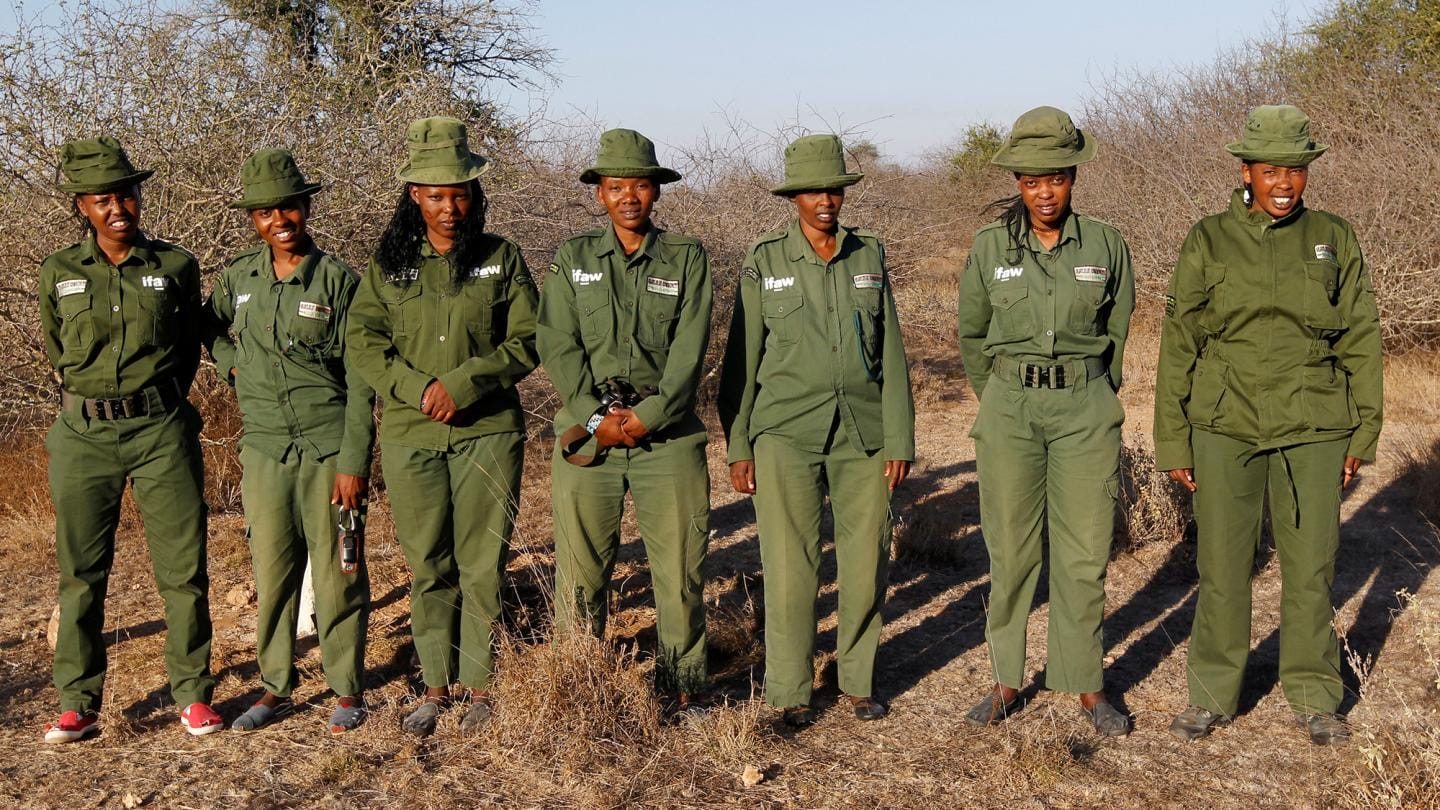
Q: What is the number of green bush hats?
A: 7